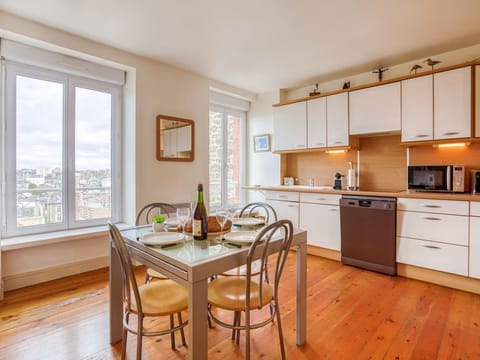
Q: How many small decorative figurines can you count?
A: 5